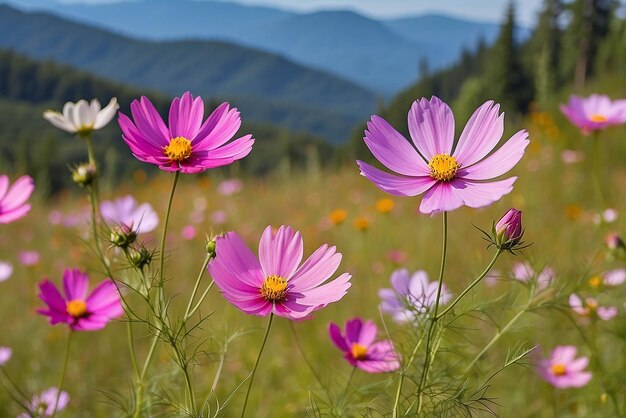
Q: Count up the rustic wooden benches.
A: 0